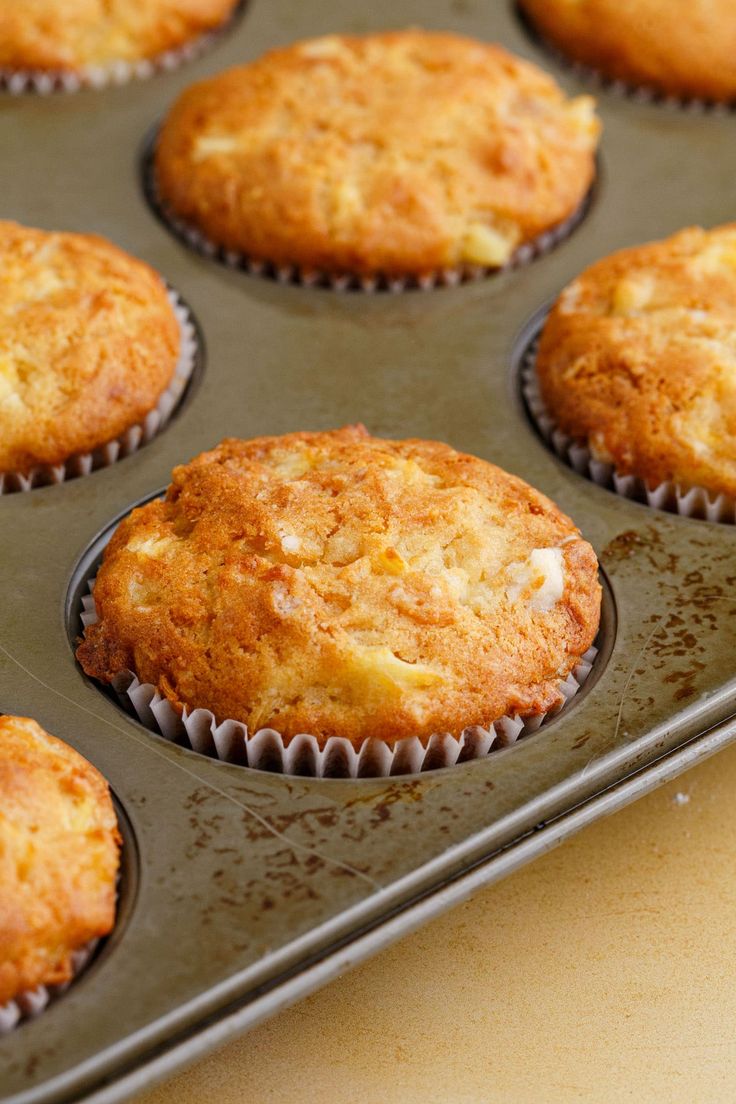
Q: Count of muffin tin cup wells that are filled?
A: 7